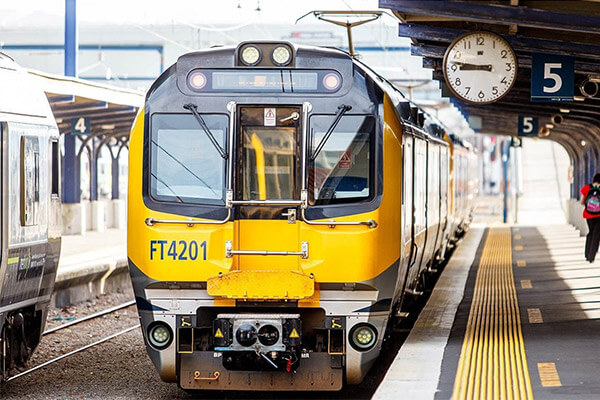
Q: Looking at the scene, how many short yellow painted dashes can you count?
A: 7